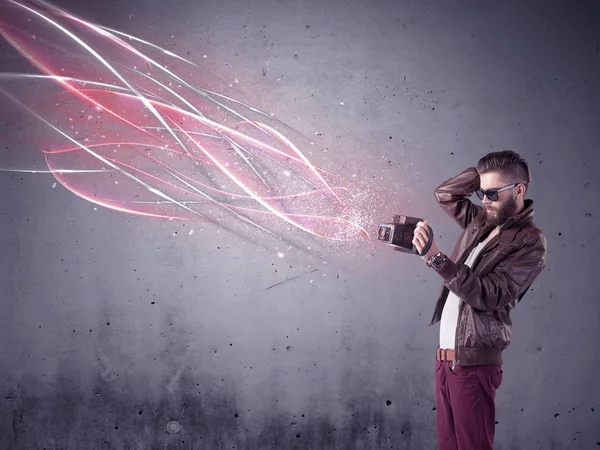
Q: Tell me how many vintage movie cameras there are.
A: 1